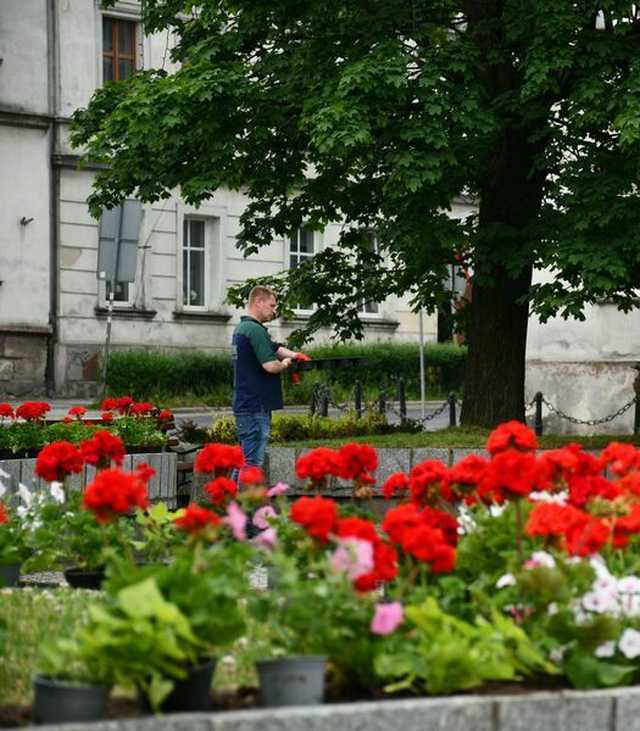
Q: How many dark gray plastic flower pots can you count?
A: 5